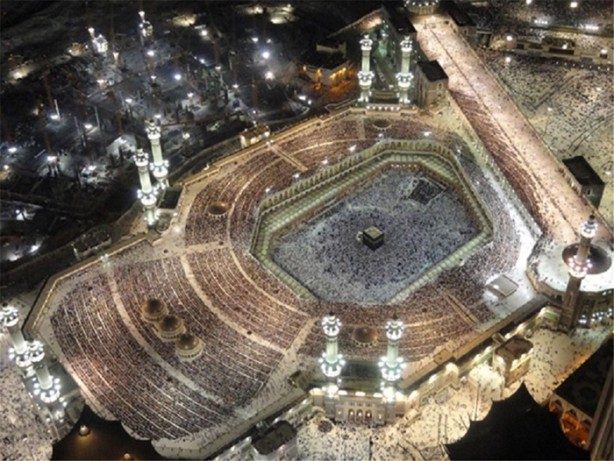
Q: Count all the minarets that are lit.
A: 9